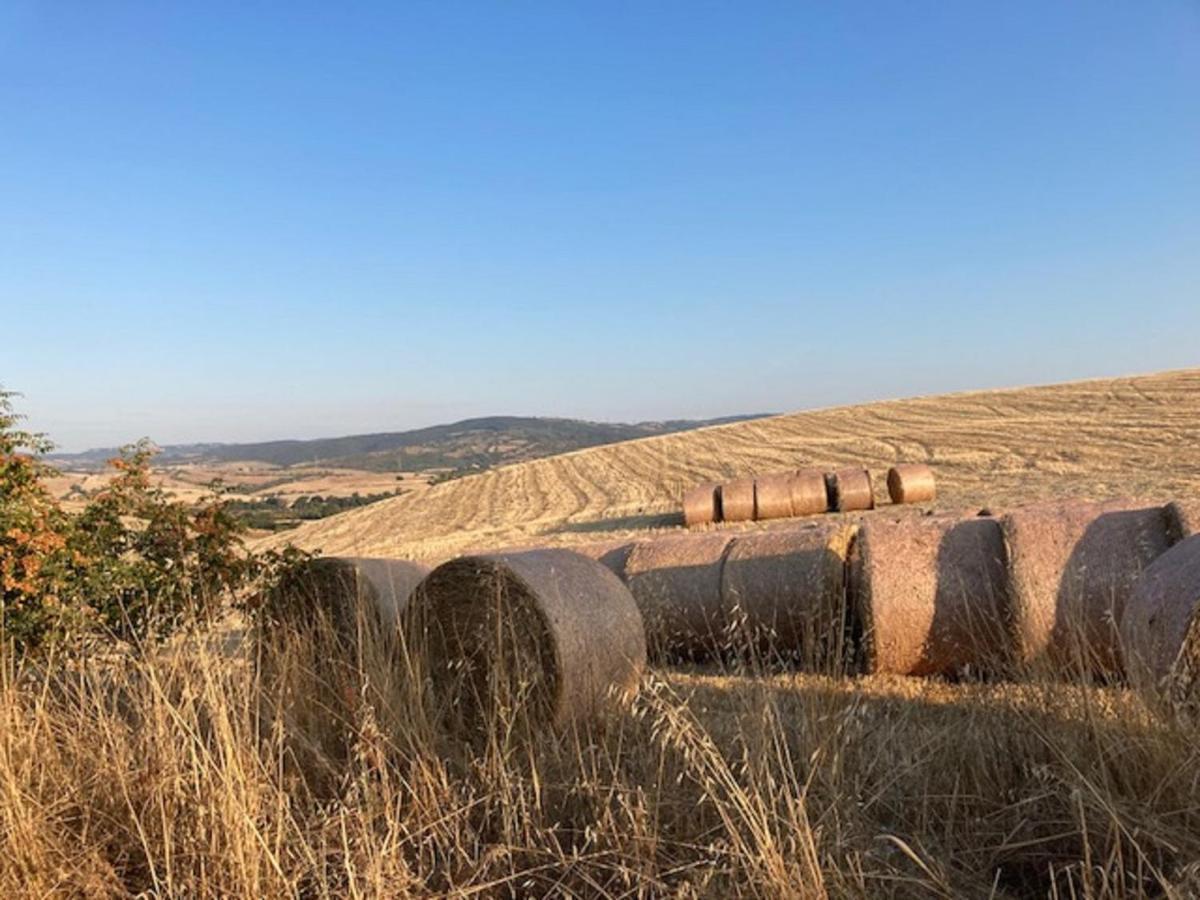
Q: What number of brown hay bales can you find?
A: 15